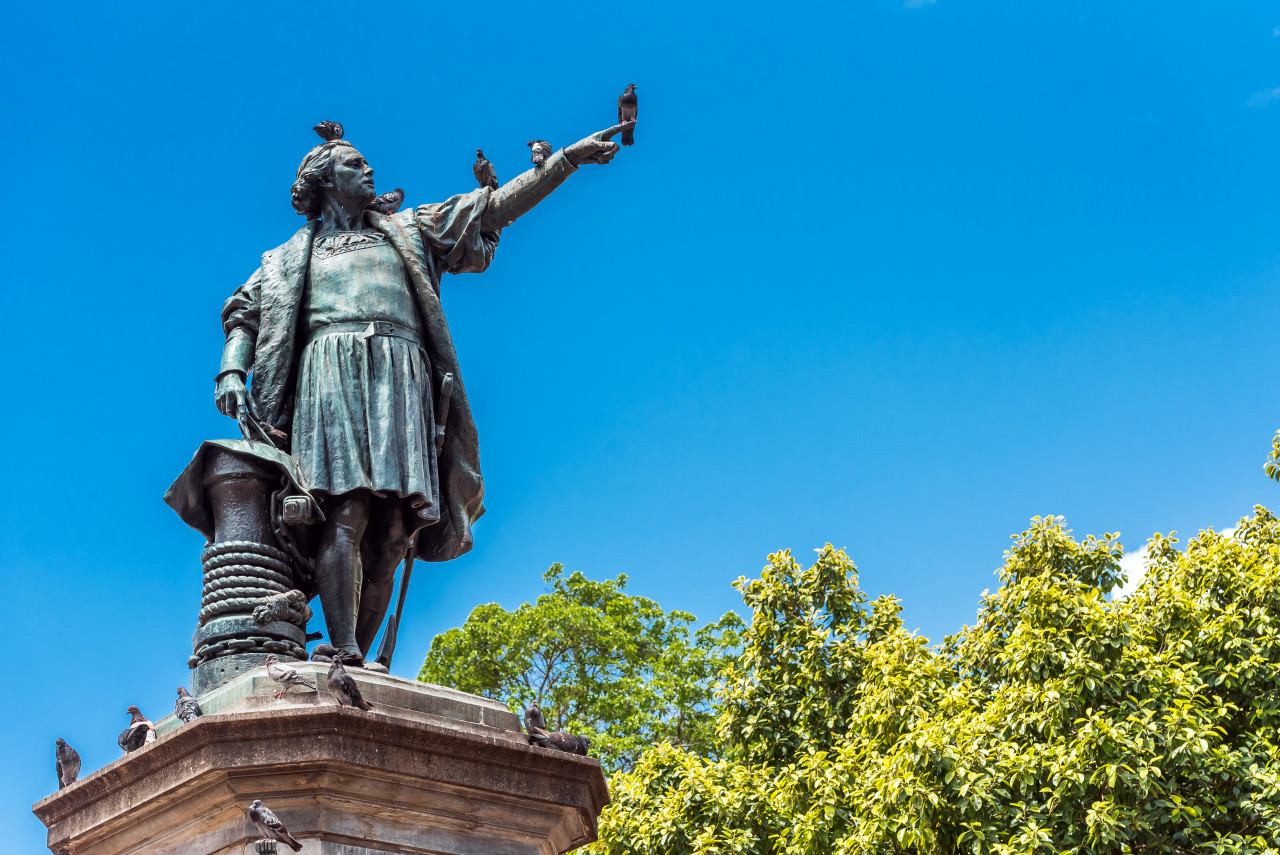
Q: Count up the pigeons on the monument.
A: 13